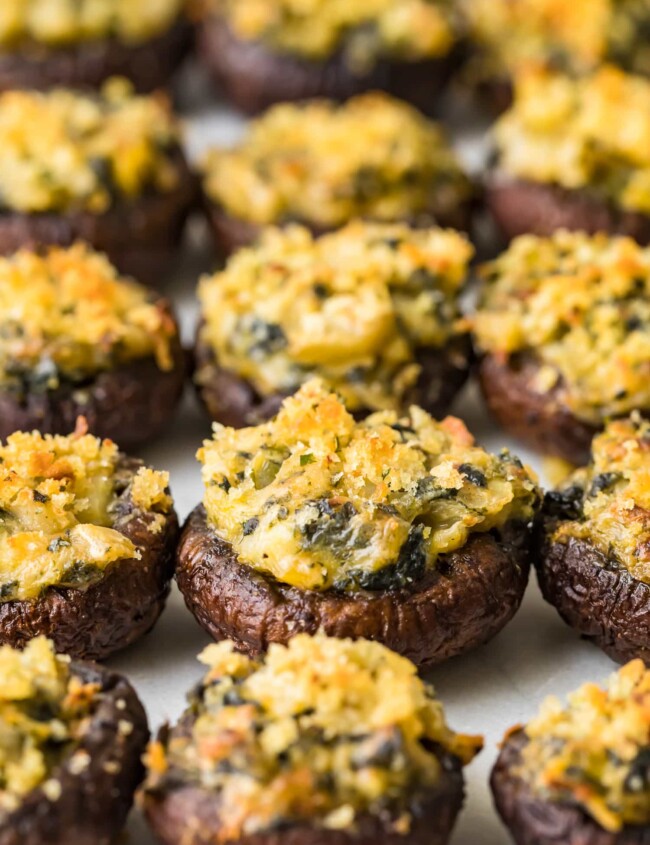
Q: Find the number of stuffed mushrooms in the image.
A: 15